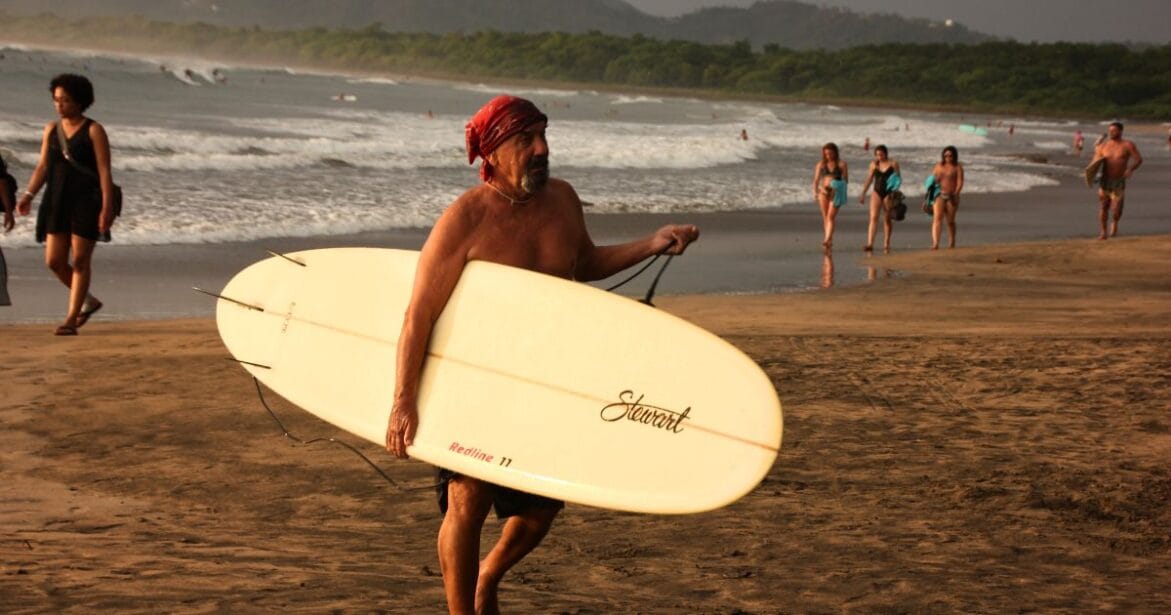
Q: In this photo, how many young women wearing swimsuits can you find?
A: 3